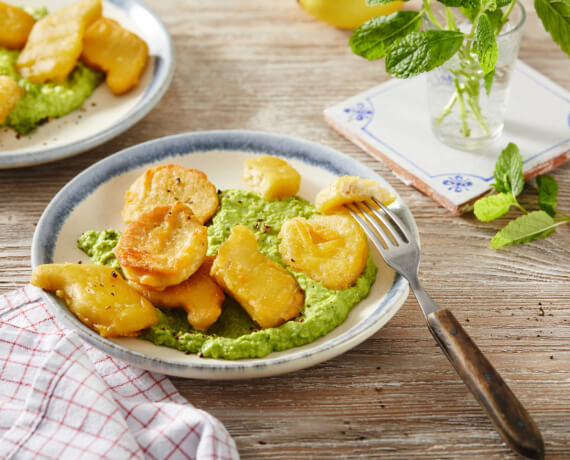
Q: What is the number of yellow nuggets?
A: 12